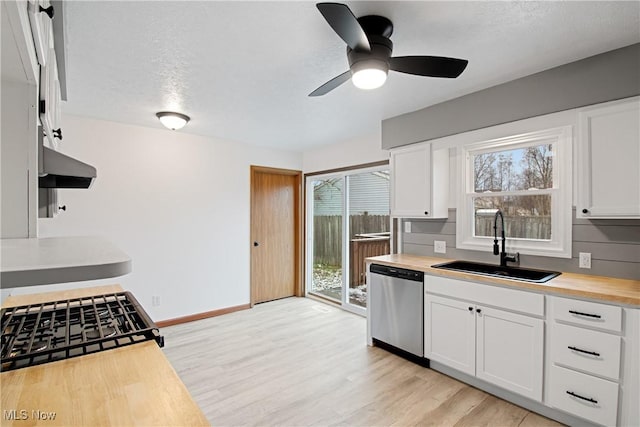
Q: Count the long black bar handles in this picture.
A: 3